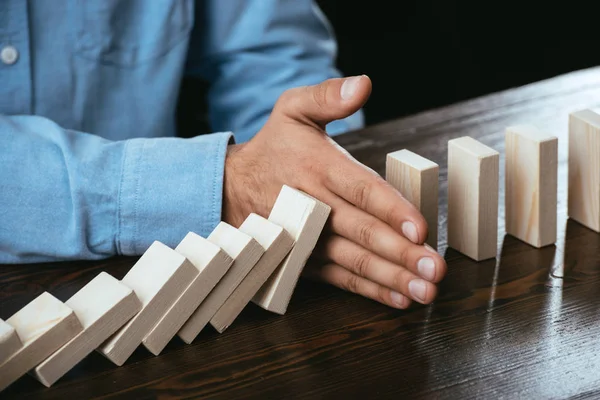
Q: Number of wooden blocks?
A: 12